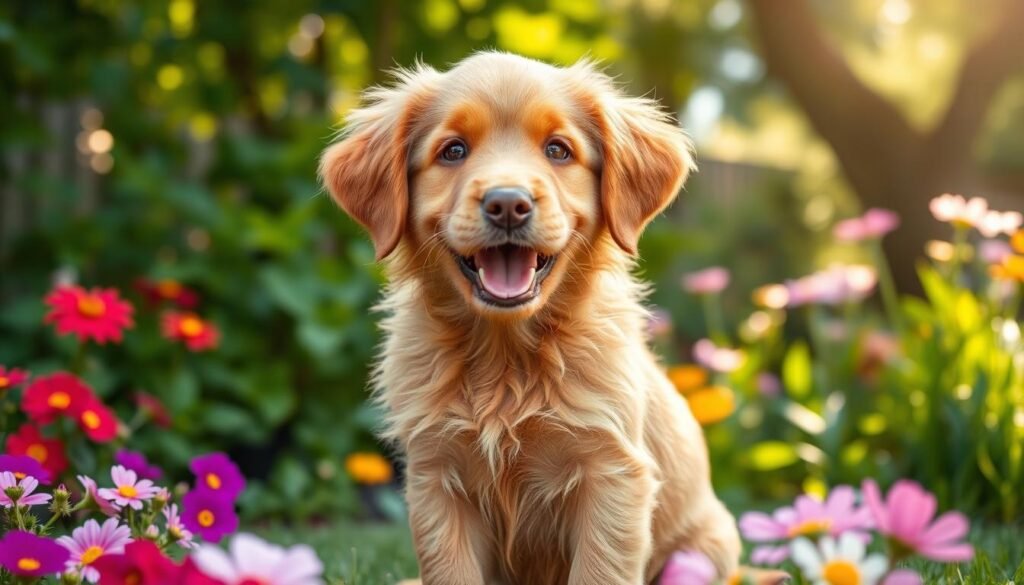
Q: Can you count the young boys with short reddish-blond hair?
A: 0